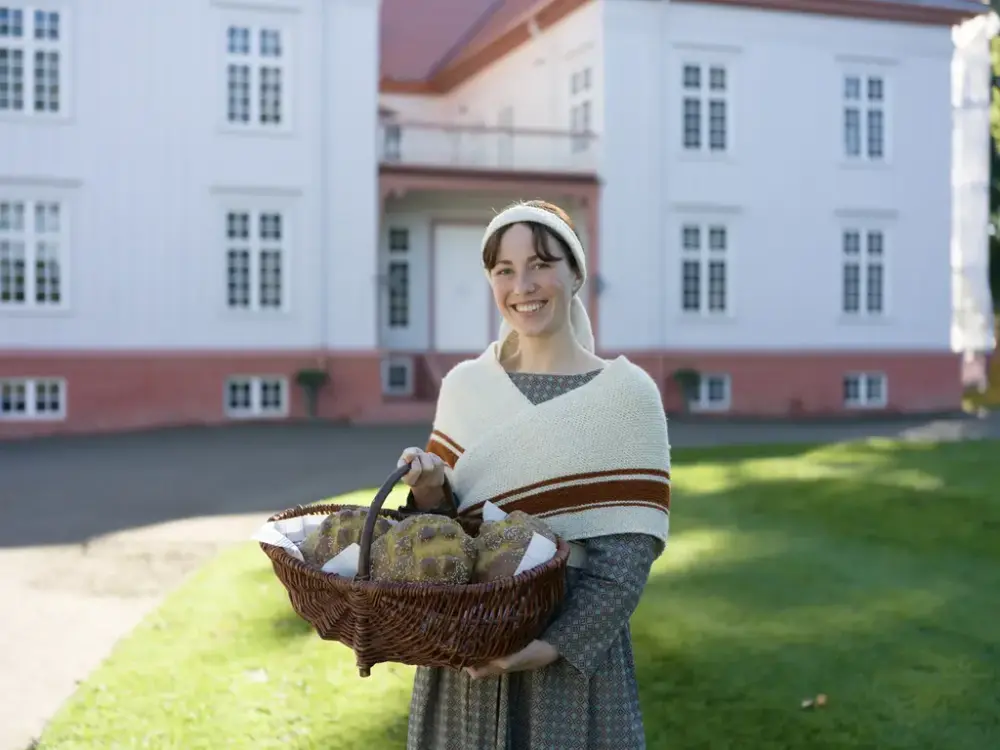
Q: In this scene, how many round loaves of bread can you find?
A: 3